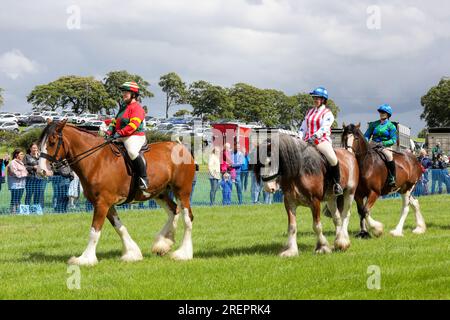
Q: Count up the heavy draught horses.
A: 3